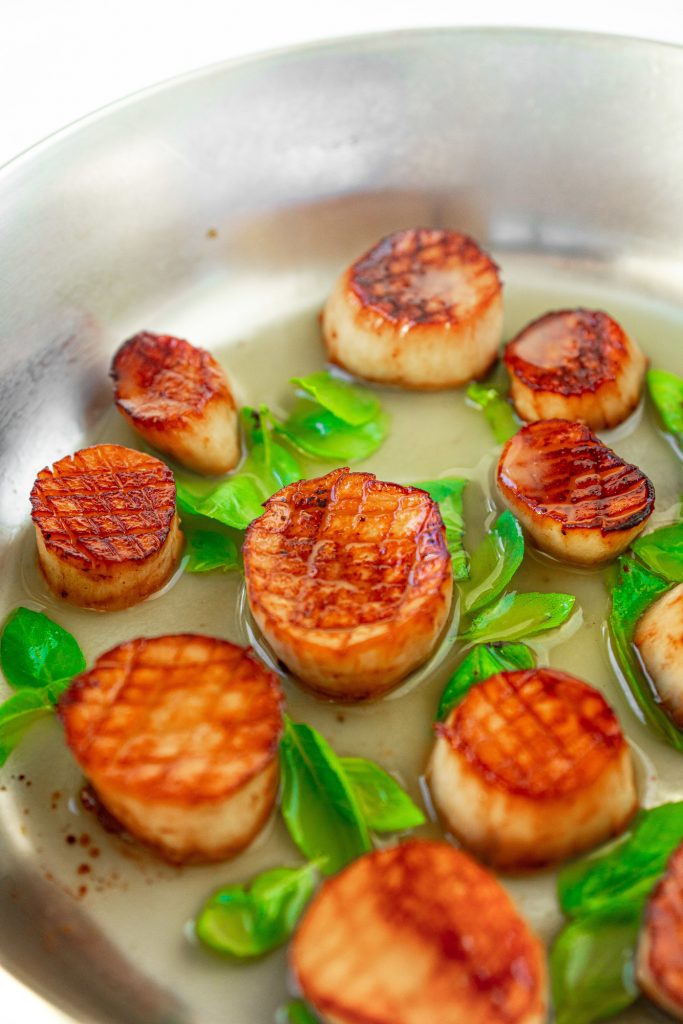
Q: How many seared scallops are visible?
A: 11